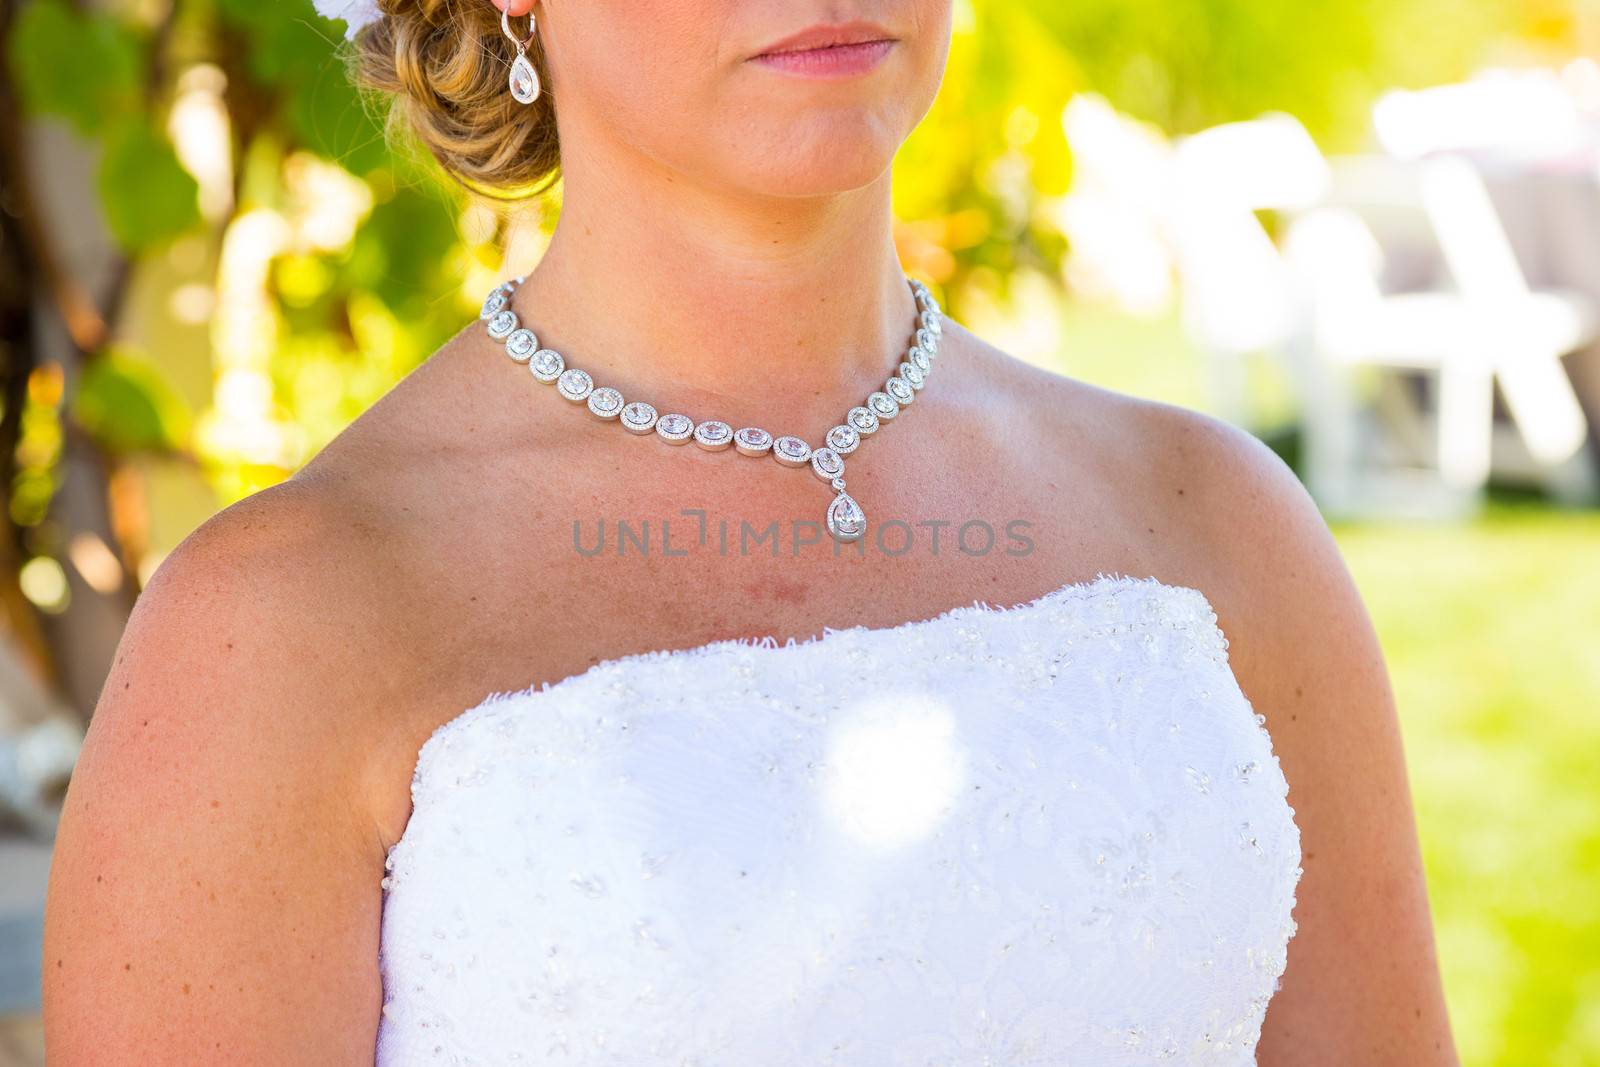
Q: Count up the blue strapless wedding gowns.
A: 0